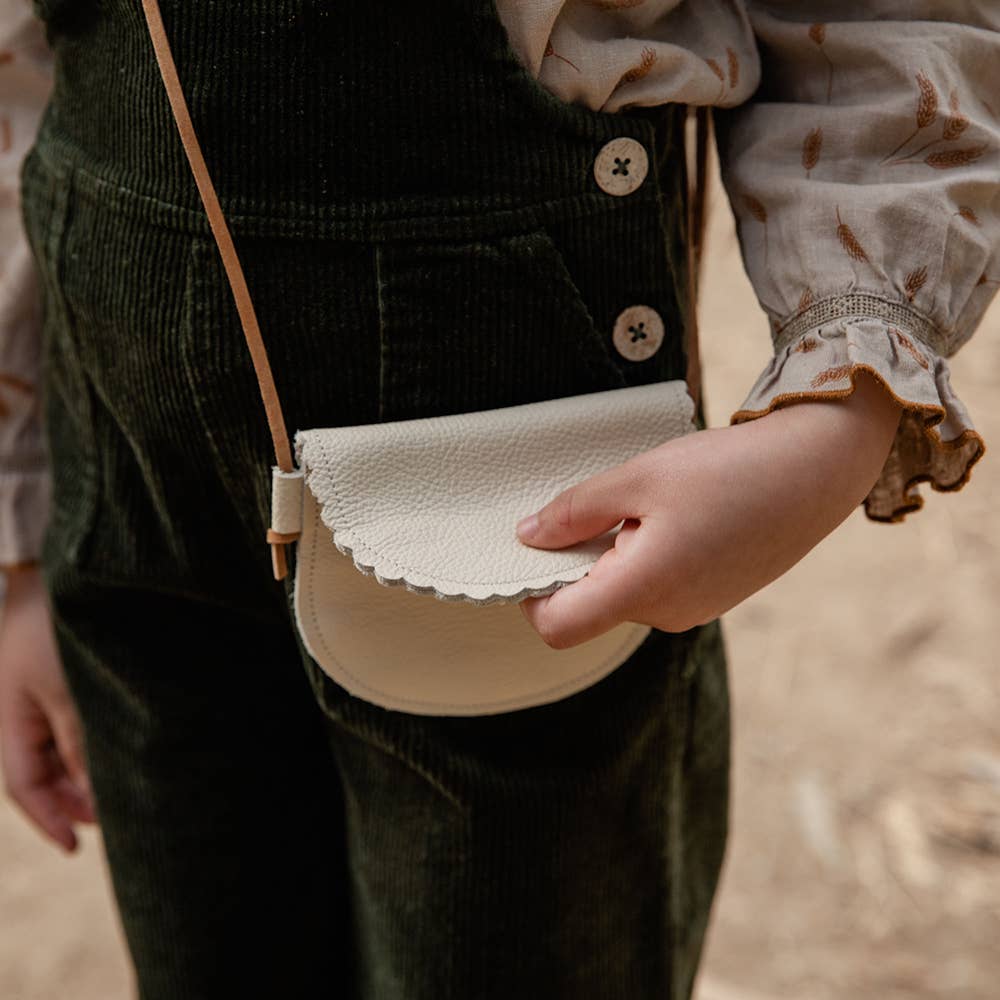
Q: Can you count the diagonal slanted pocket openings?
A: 1